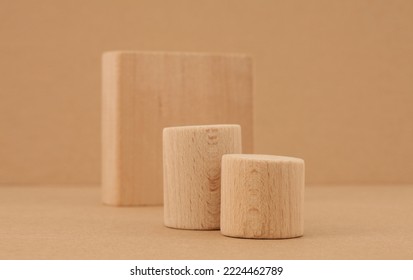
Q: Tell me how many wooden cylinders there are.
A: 2